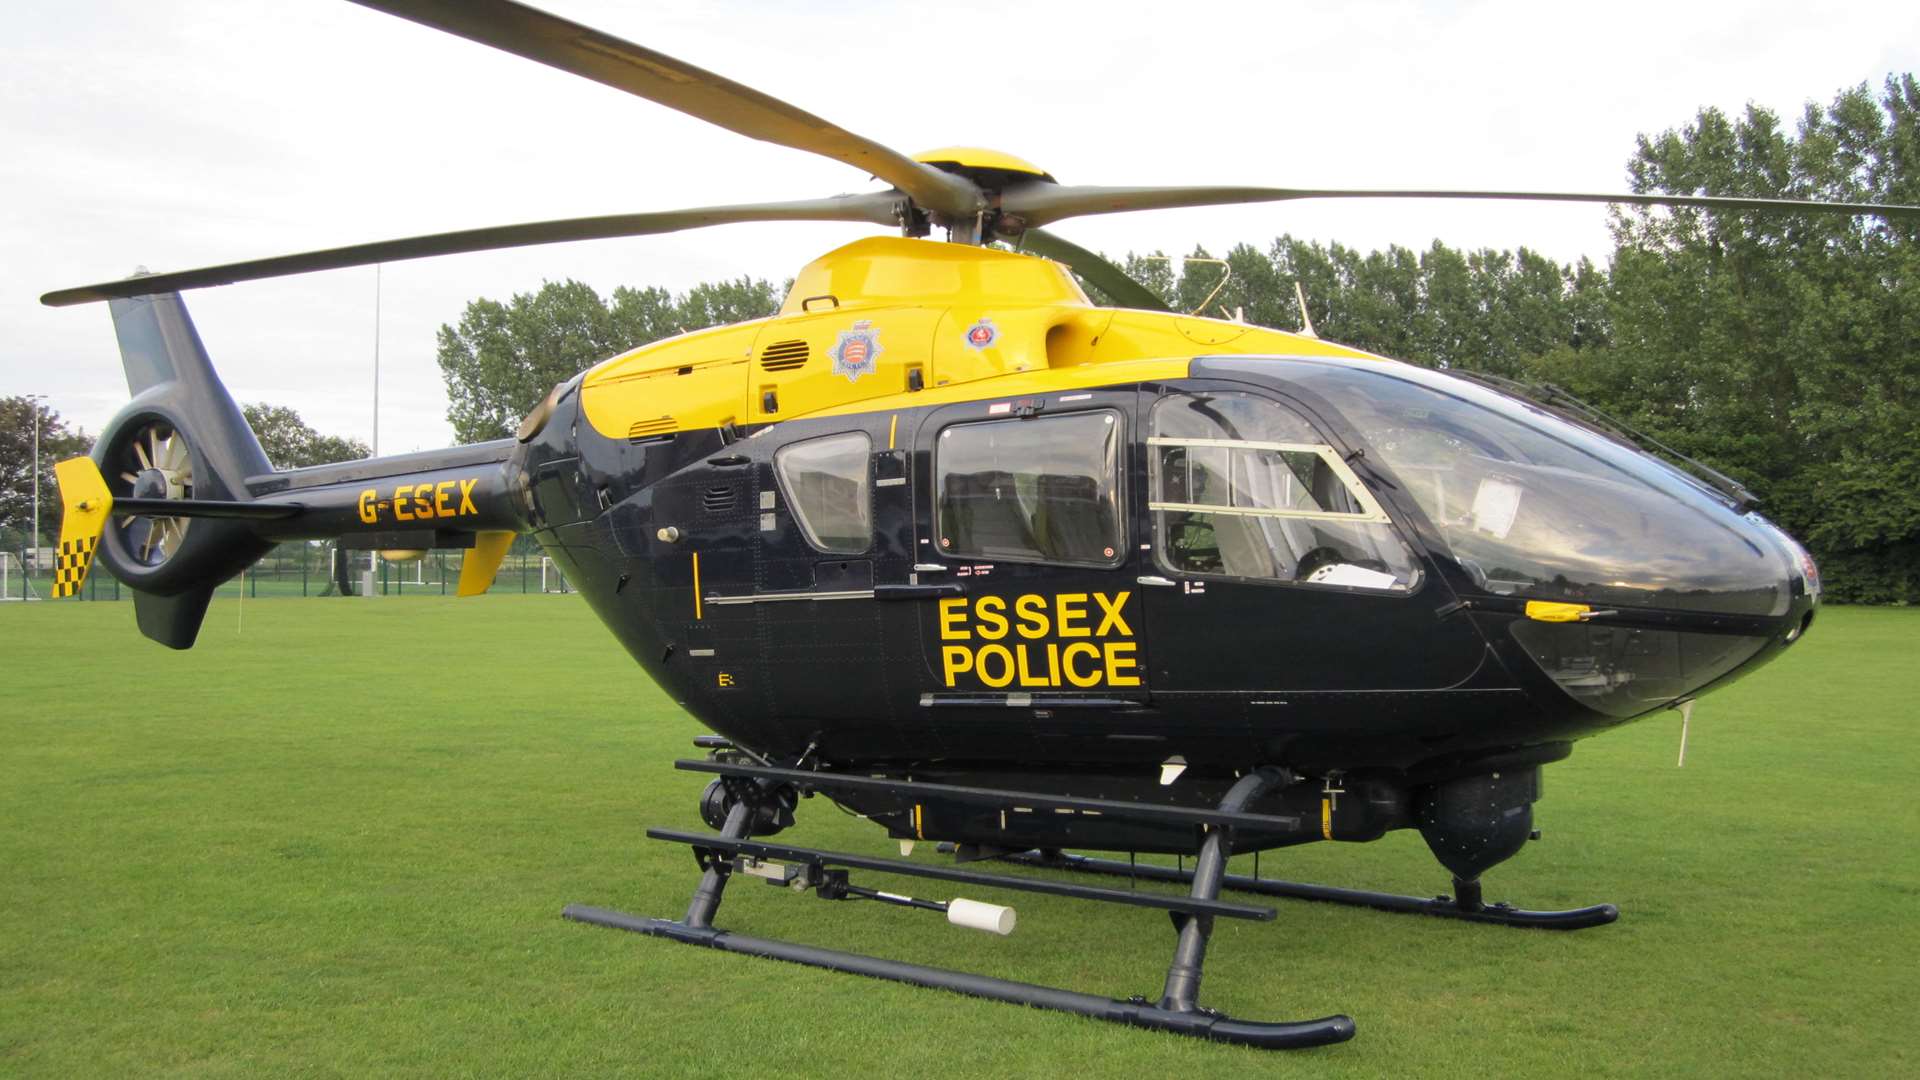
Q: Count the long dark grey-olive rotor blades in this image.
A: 4